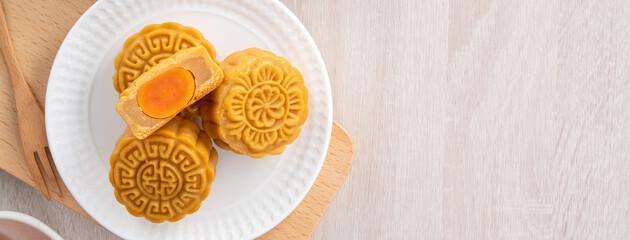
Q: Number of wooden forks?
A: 1